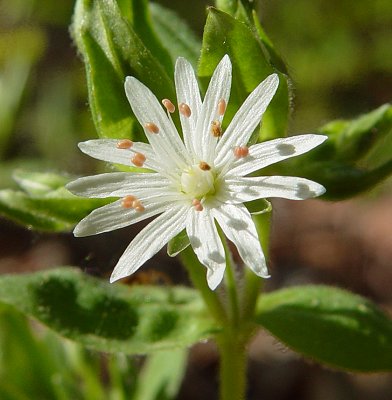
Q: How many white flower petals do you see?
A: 12